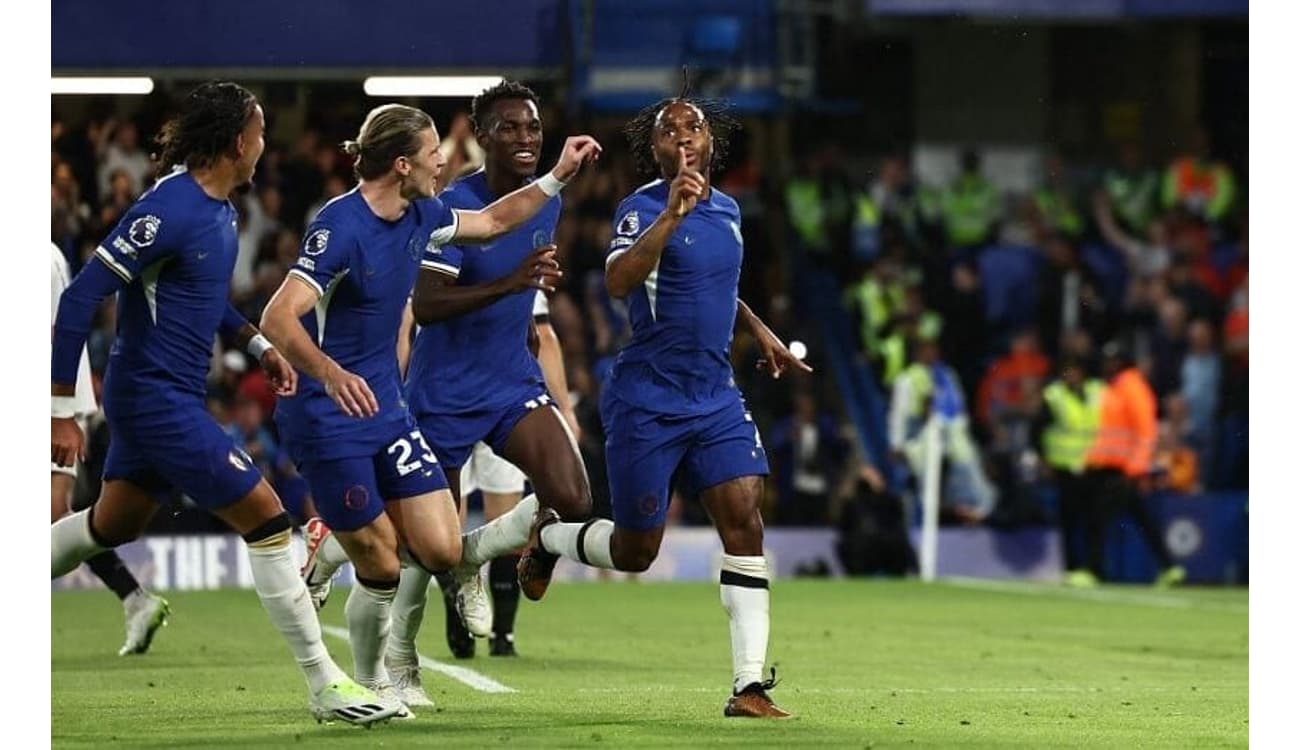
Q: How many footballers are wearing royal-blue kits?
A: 4